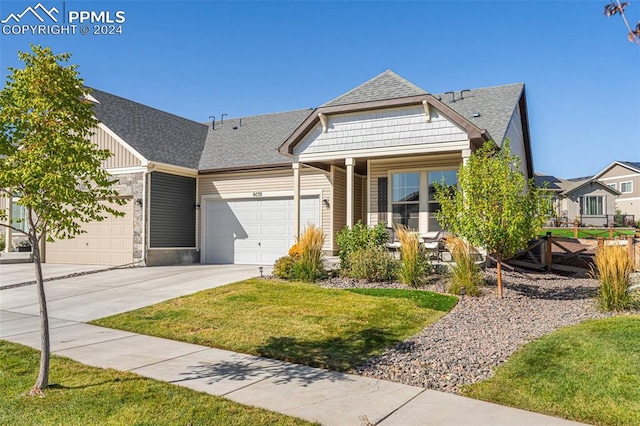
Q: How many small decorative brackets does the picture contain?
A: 2